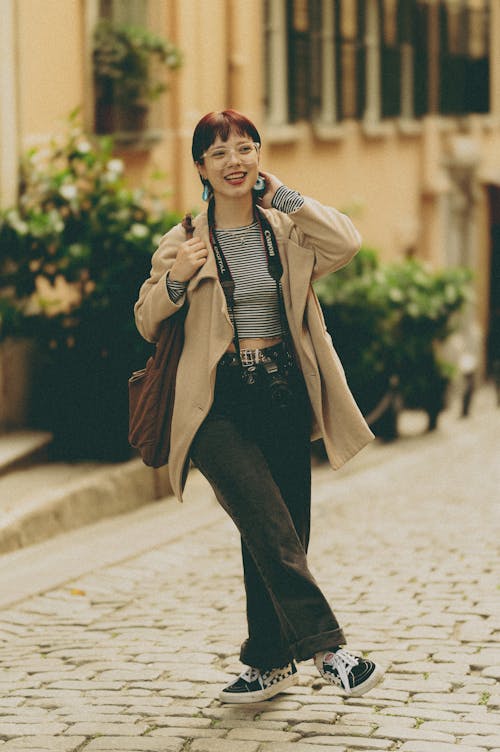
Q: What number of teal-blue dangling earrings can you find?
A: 2